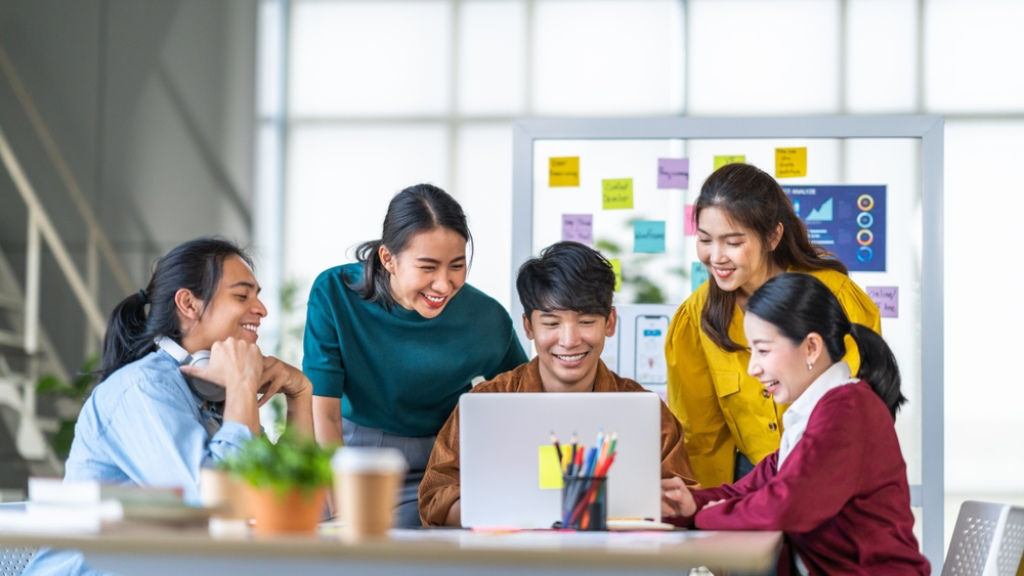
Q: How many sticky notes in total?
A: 12